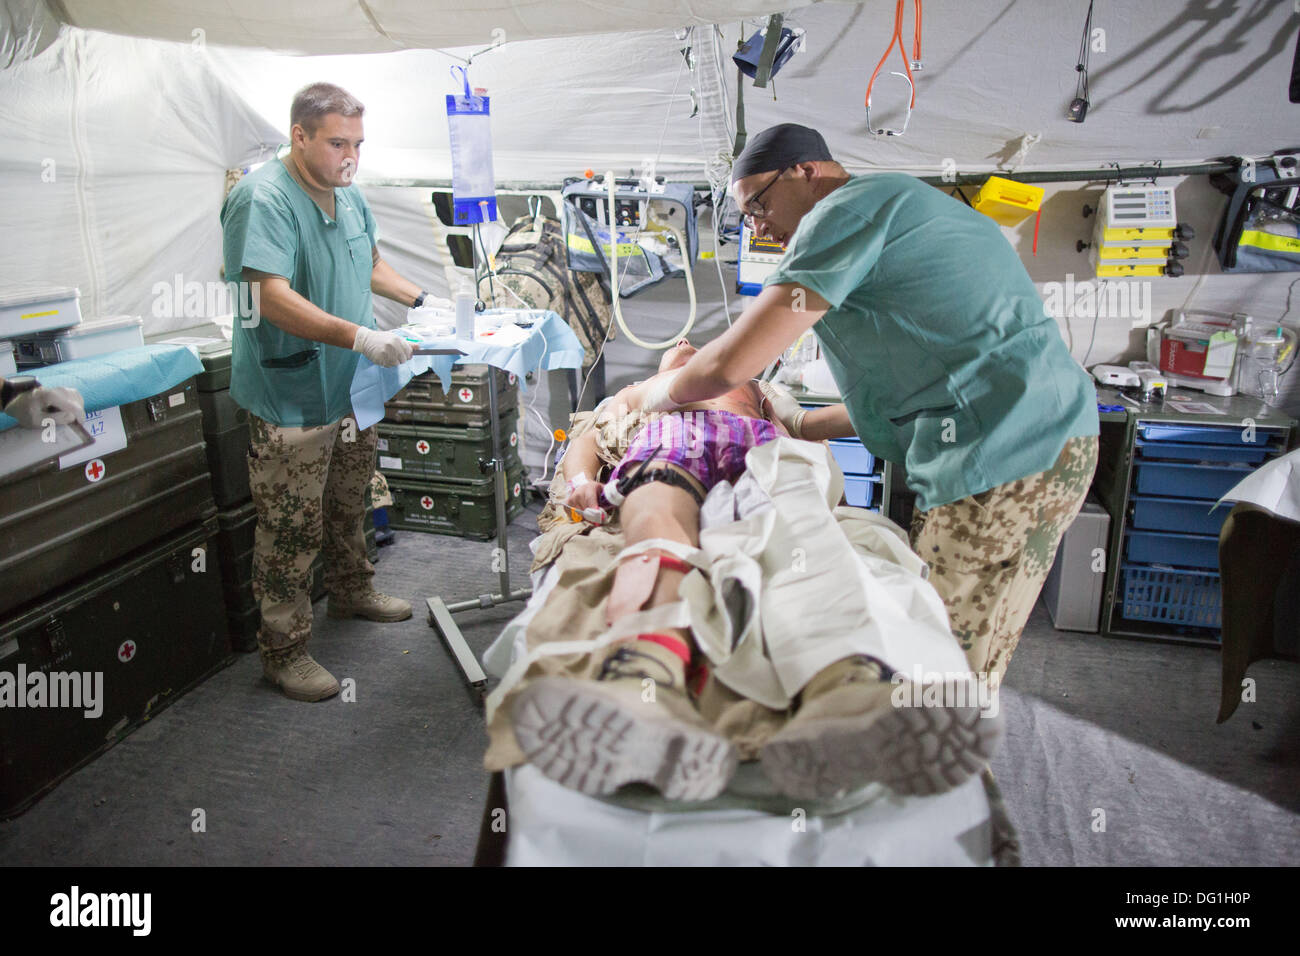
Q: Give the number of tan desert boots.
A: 4